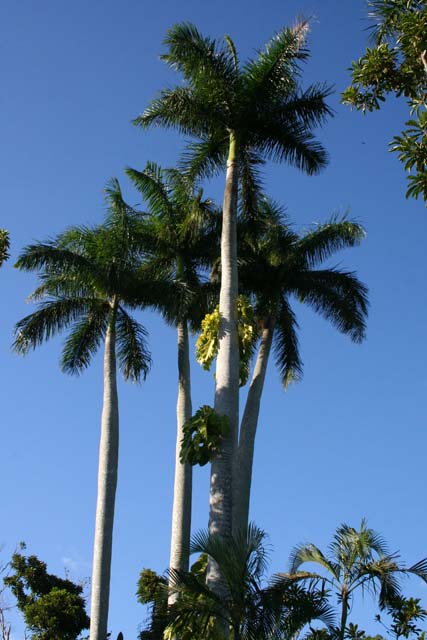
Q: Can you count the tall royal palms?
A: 4